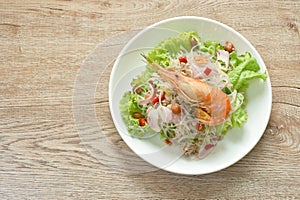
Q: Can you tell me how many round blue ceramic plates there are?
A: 0